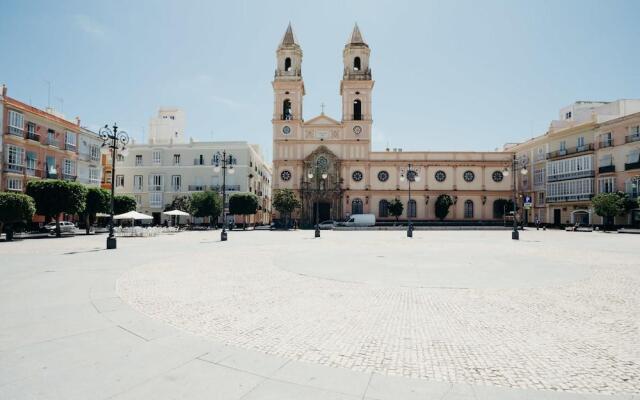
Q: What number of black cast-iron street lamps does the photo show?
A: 5